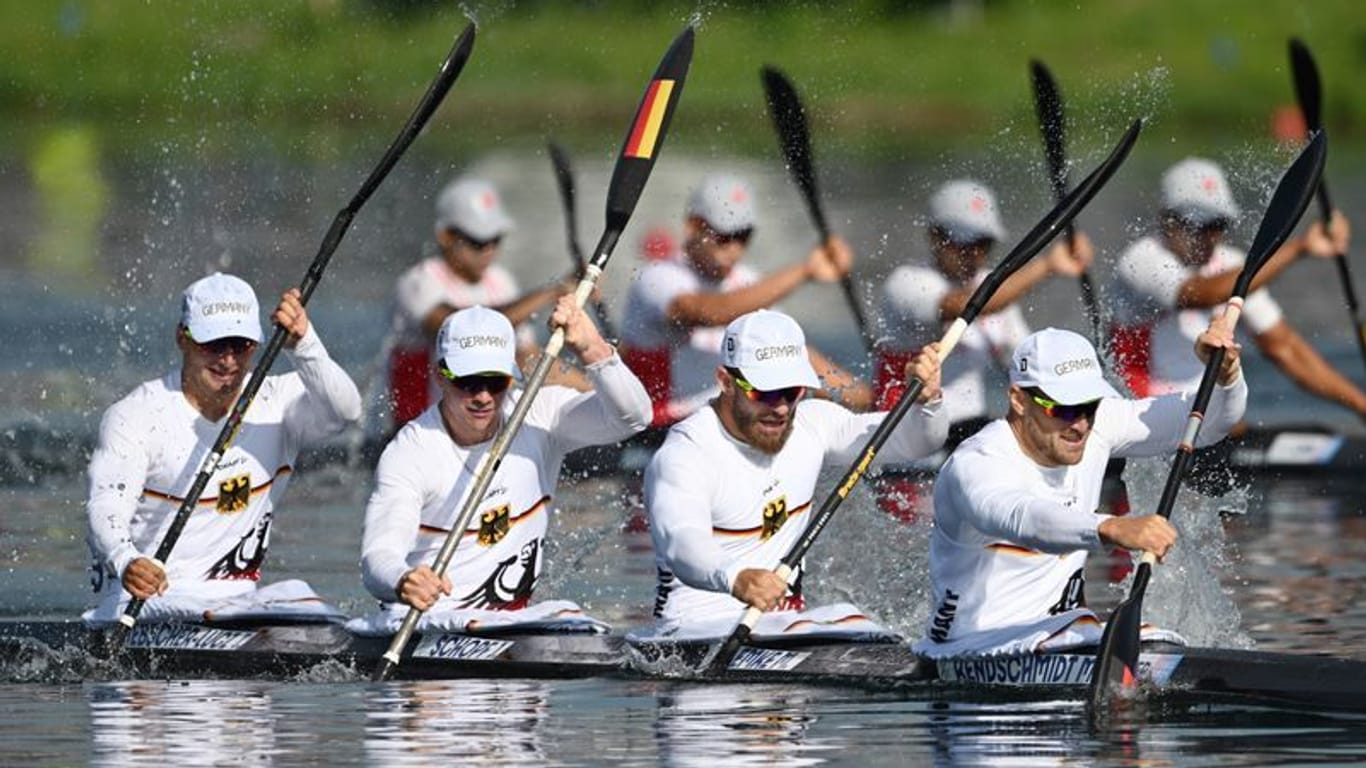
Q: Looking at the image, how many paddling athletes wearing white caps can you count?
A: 8